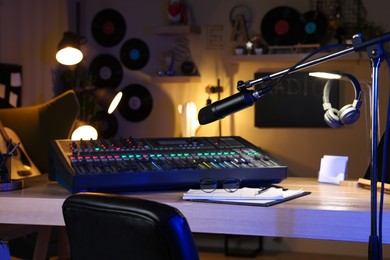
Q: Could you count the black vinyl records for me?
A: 7